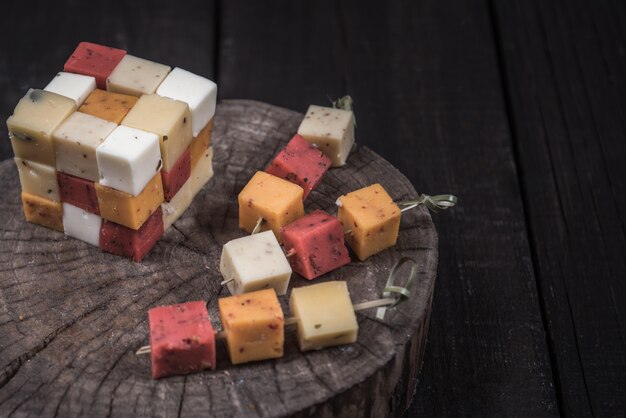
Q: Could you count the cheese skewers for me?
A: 3